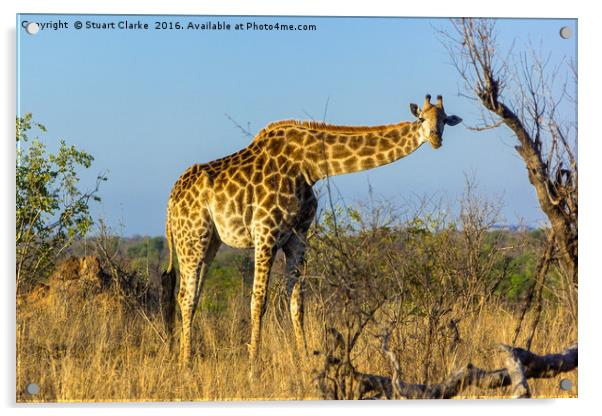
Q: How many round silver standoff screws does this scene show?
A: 4